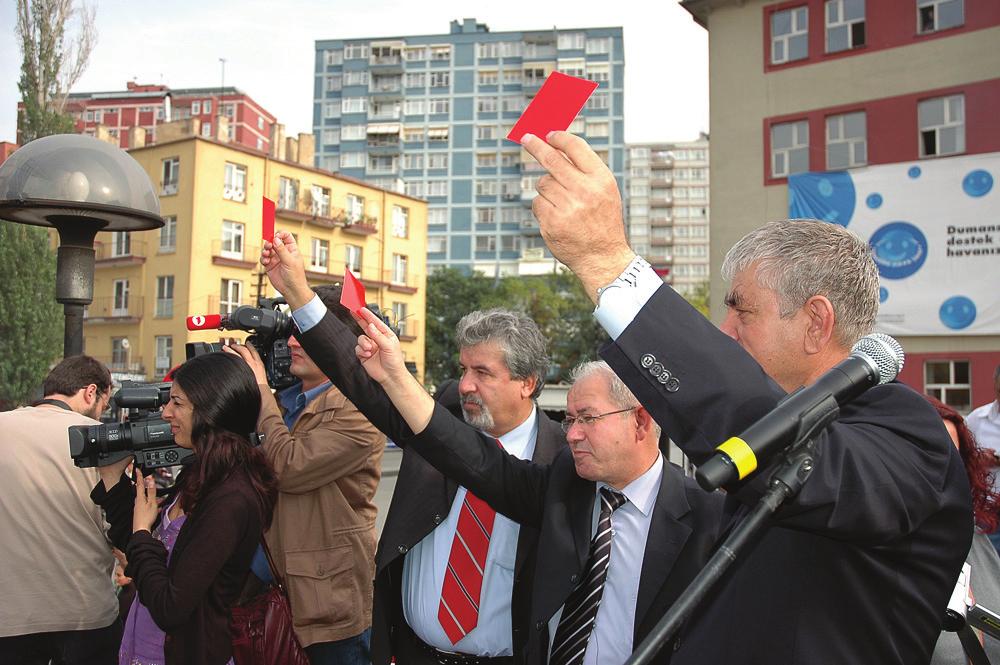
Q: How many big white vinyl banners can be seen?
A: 1